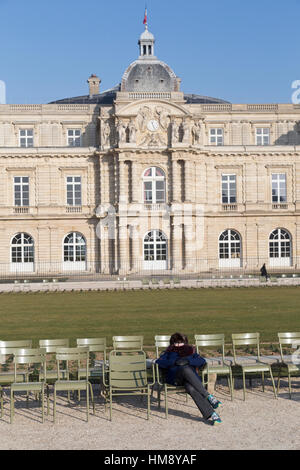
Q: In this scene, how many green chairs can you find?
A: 12